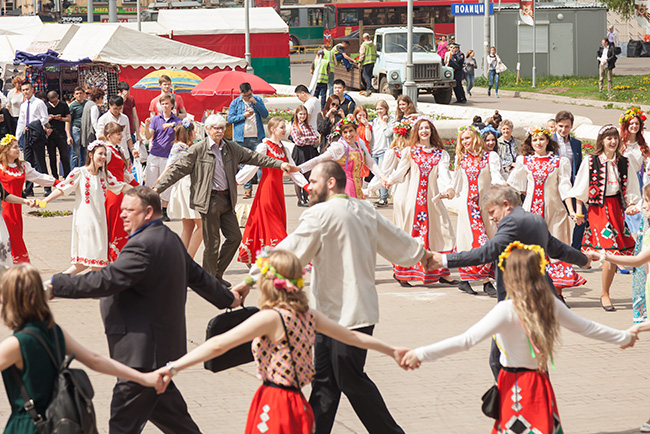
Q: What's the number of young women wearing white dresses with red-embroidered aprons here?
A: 3